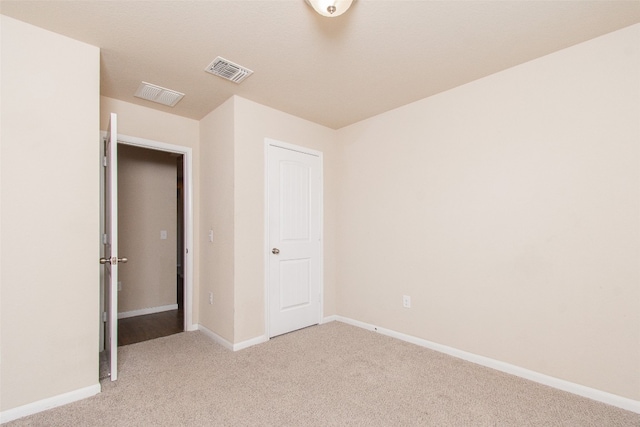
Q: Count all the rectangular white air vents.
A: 2